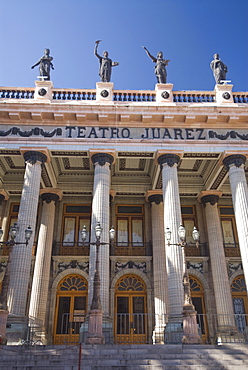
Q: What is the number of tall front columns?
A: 4